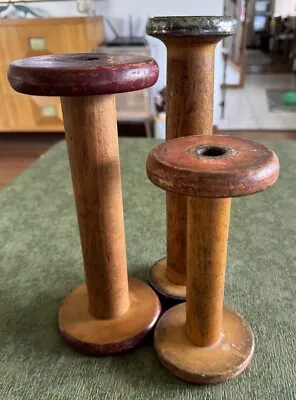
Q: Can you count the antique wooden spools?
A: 3